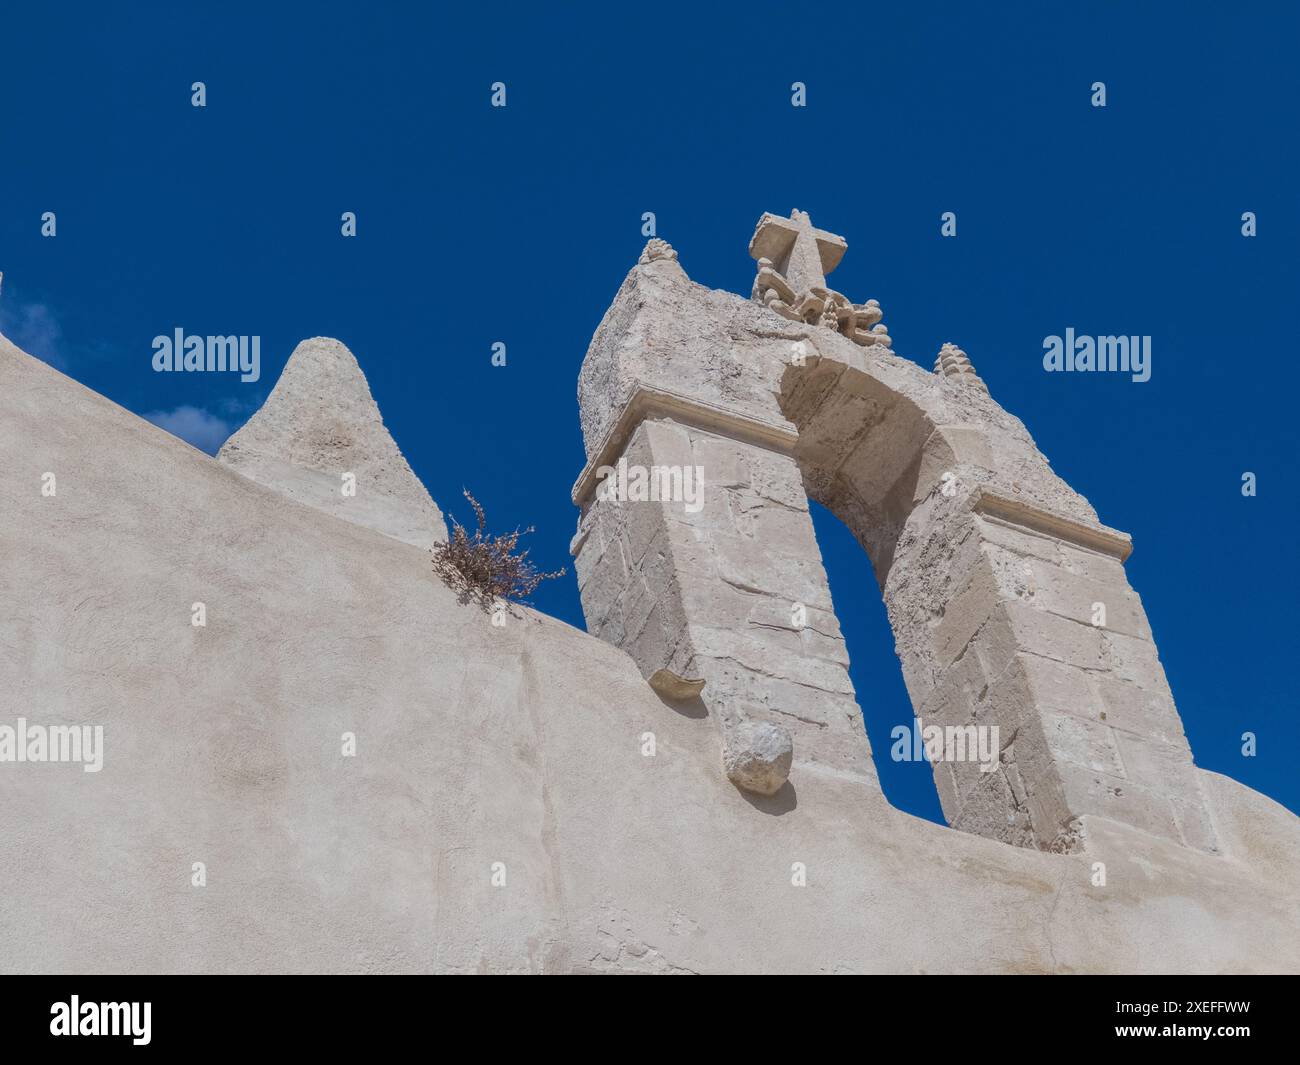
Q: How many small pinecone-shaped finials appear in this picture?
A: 2